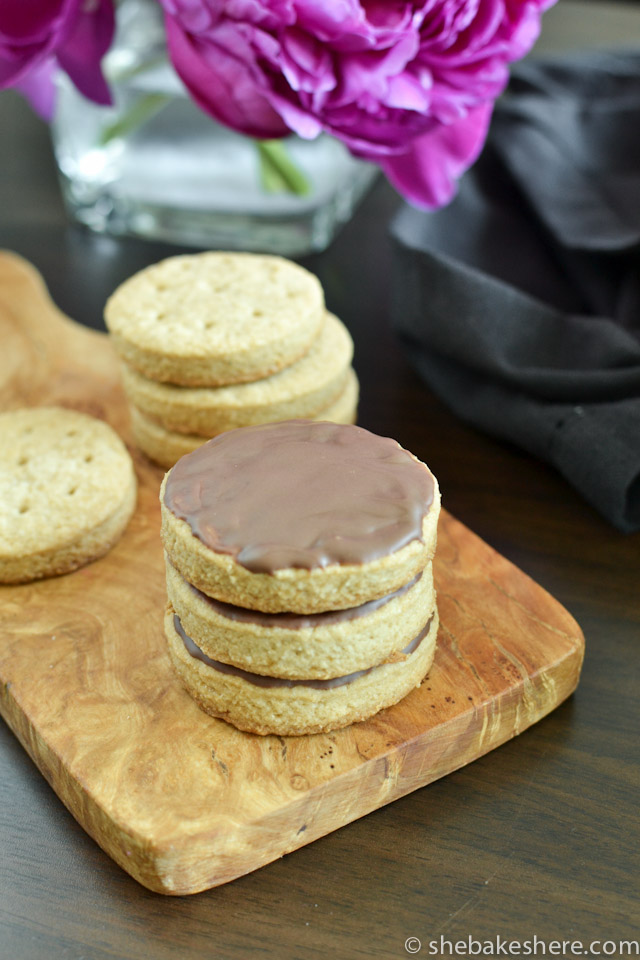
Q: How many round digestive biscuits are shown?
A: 7